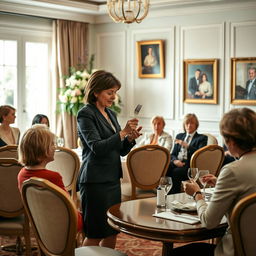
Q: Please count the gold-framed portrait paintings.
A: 3